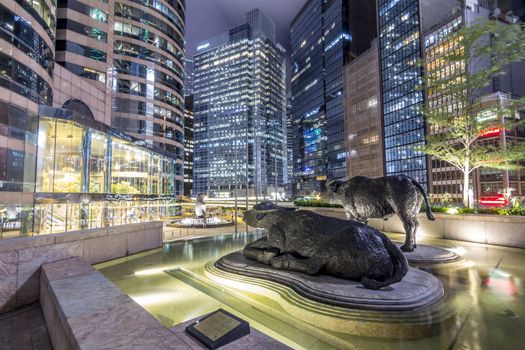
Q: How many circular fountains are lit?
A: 1